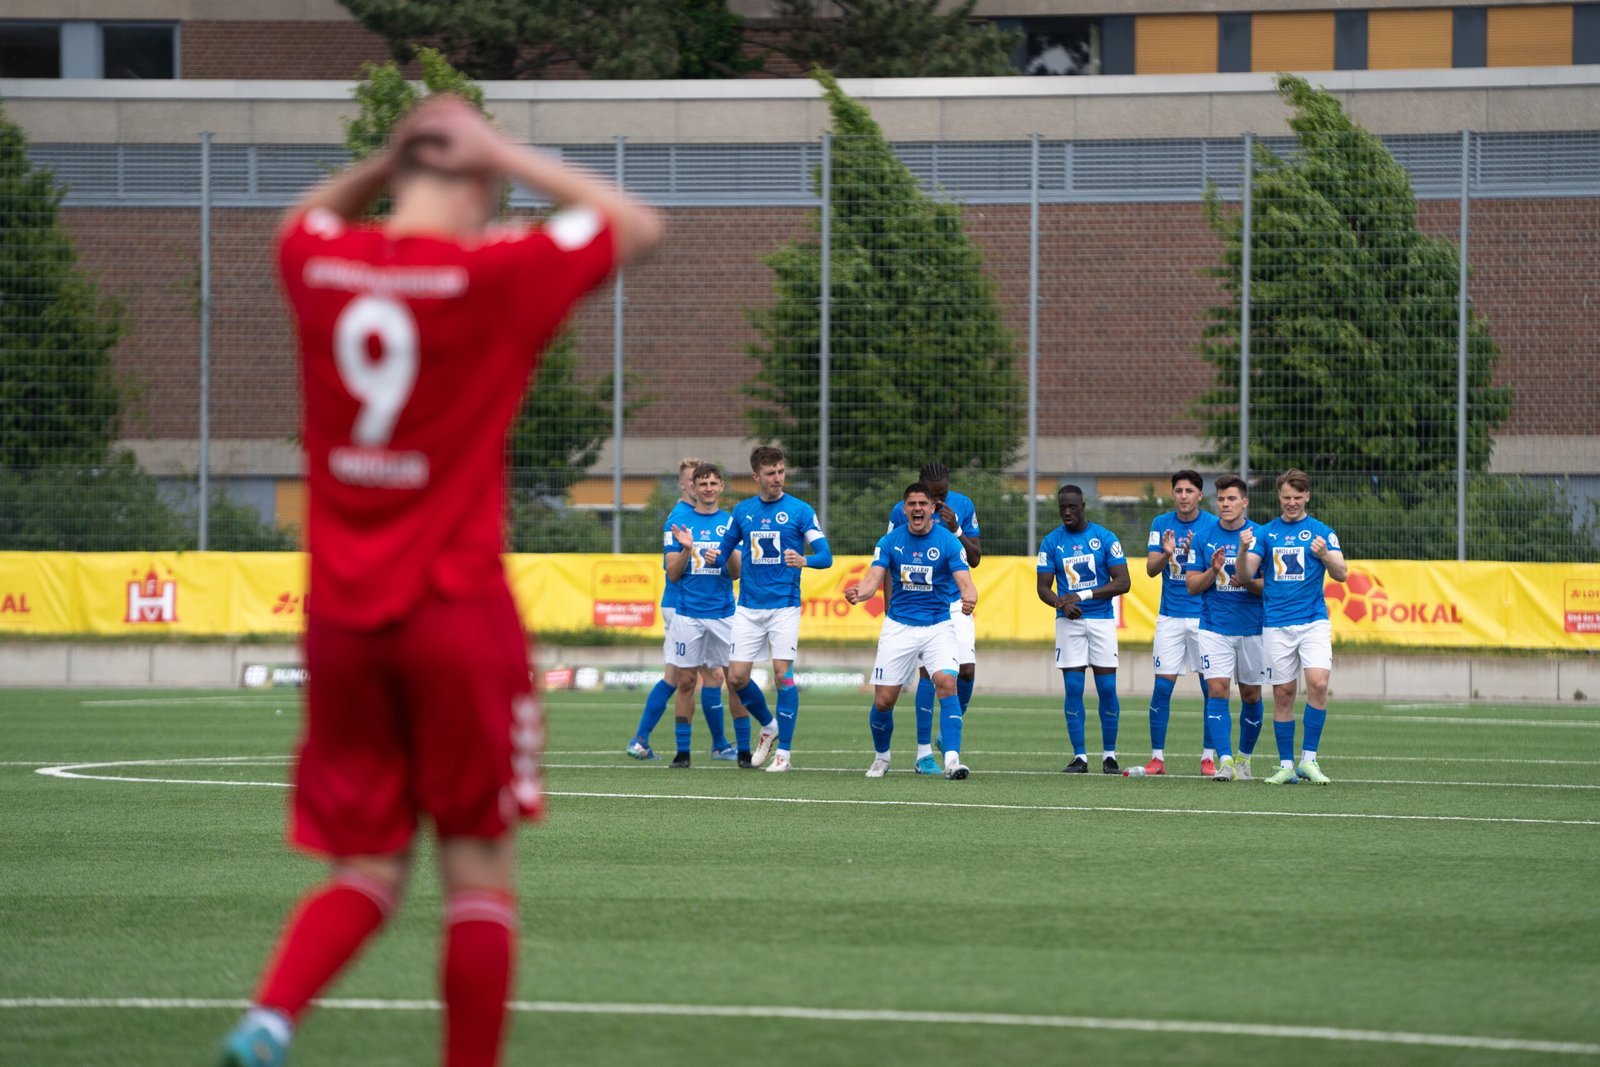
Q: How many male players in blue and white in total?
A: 9